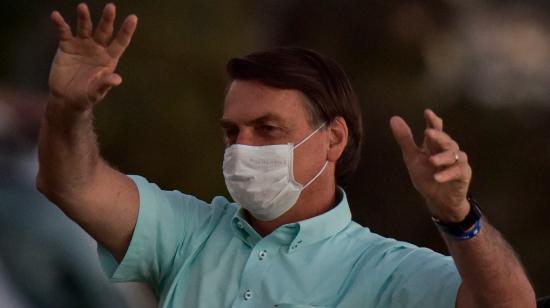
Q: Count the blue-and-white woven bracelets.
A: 1